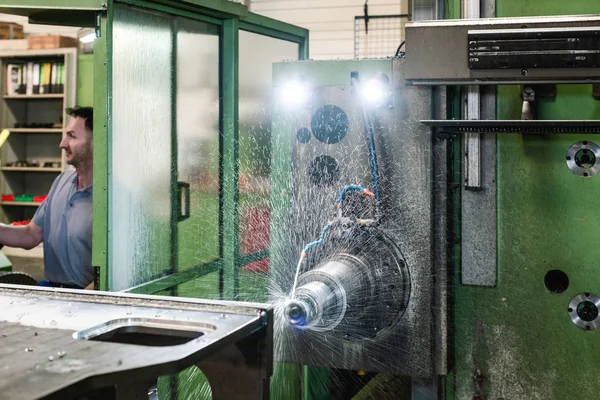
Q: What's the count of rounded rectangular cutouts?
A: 1